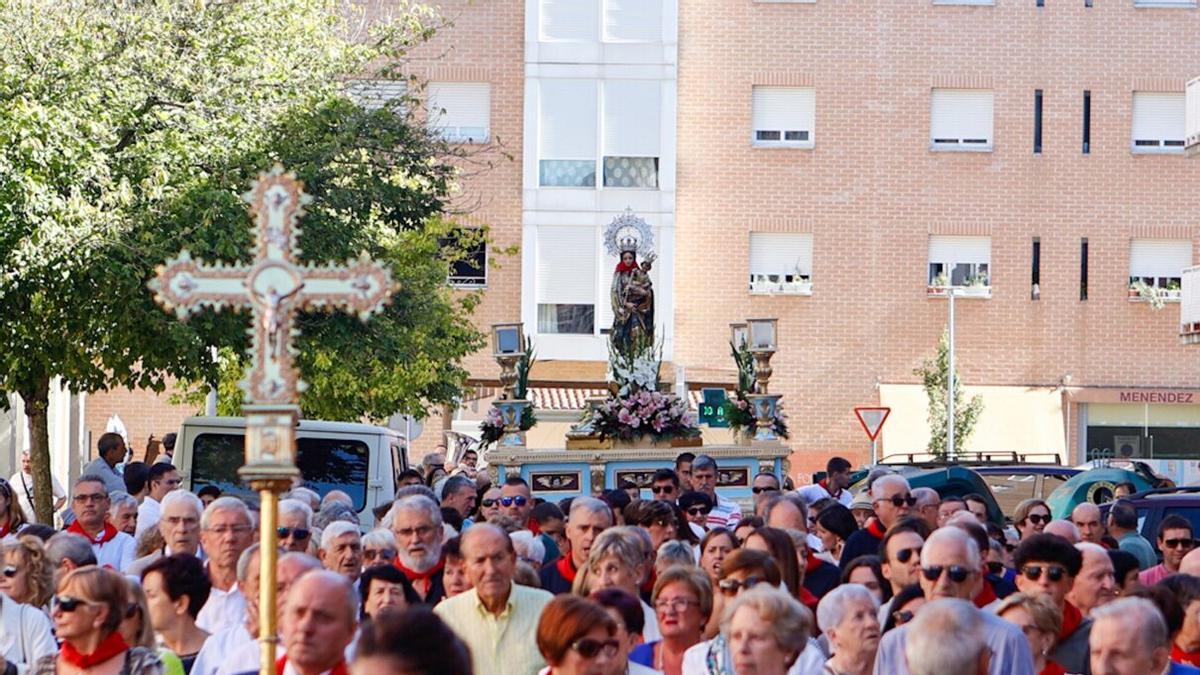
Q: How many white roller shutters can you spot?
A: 14